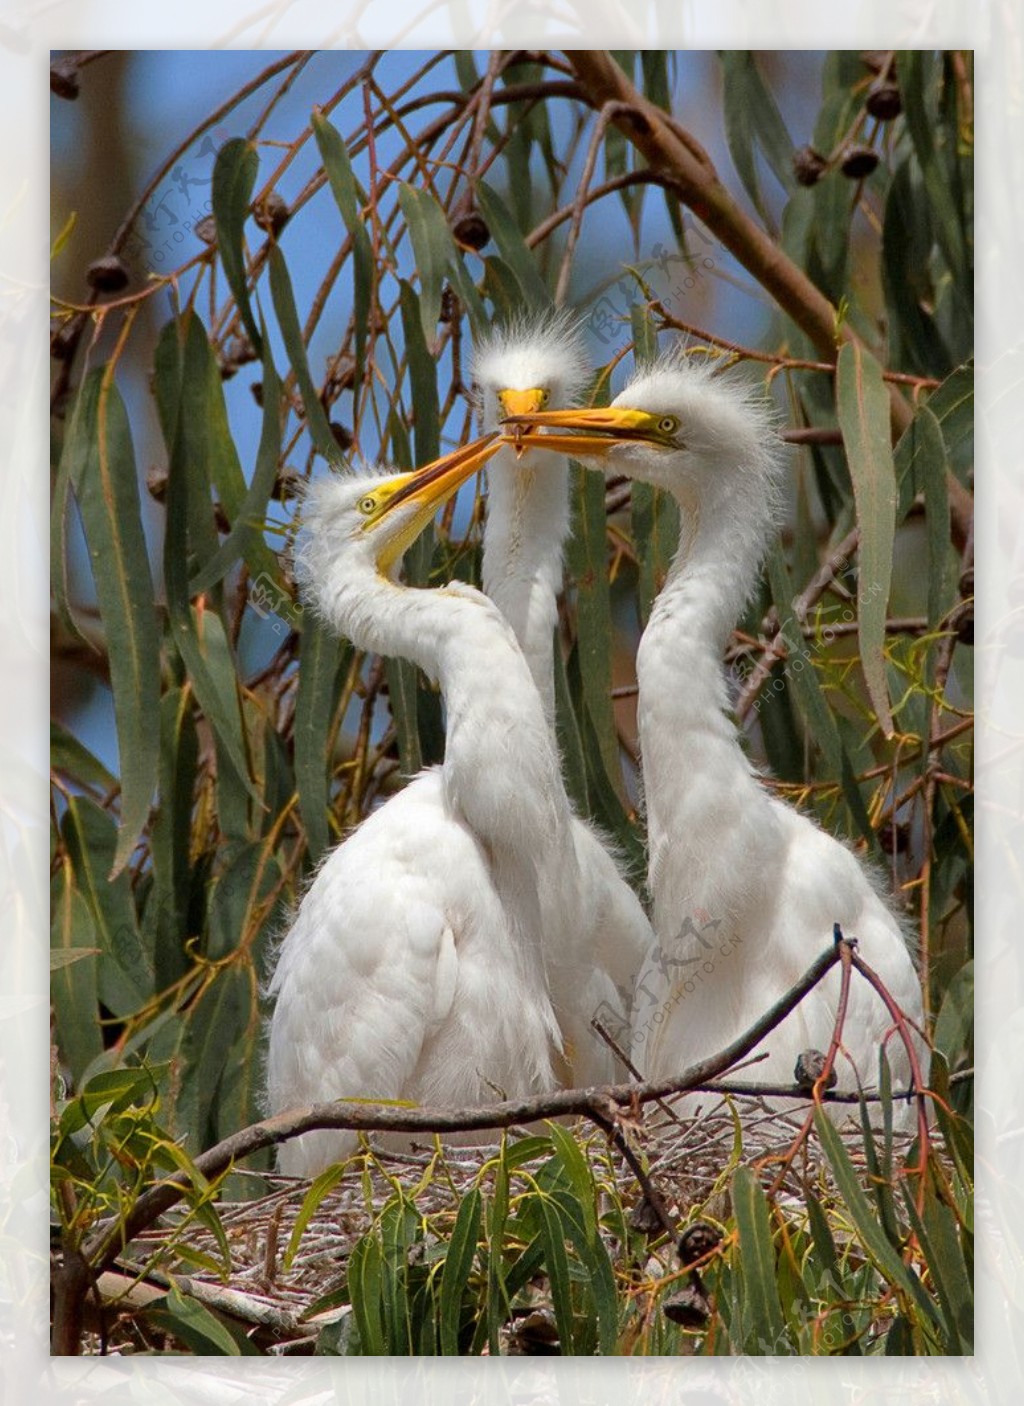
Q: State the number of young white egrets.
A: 3